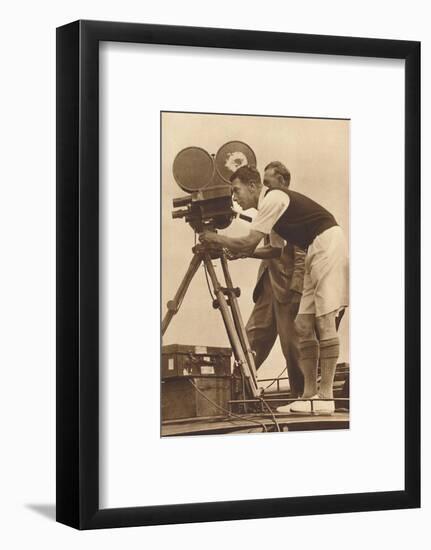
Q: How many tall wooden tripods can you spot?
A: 1